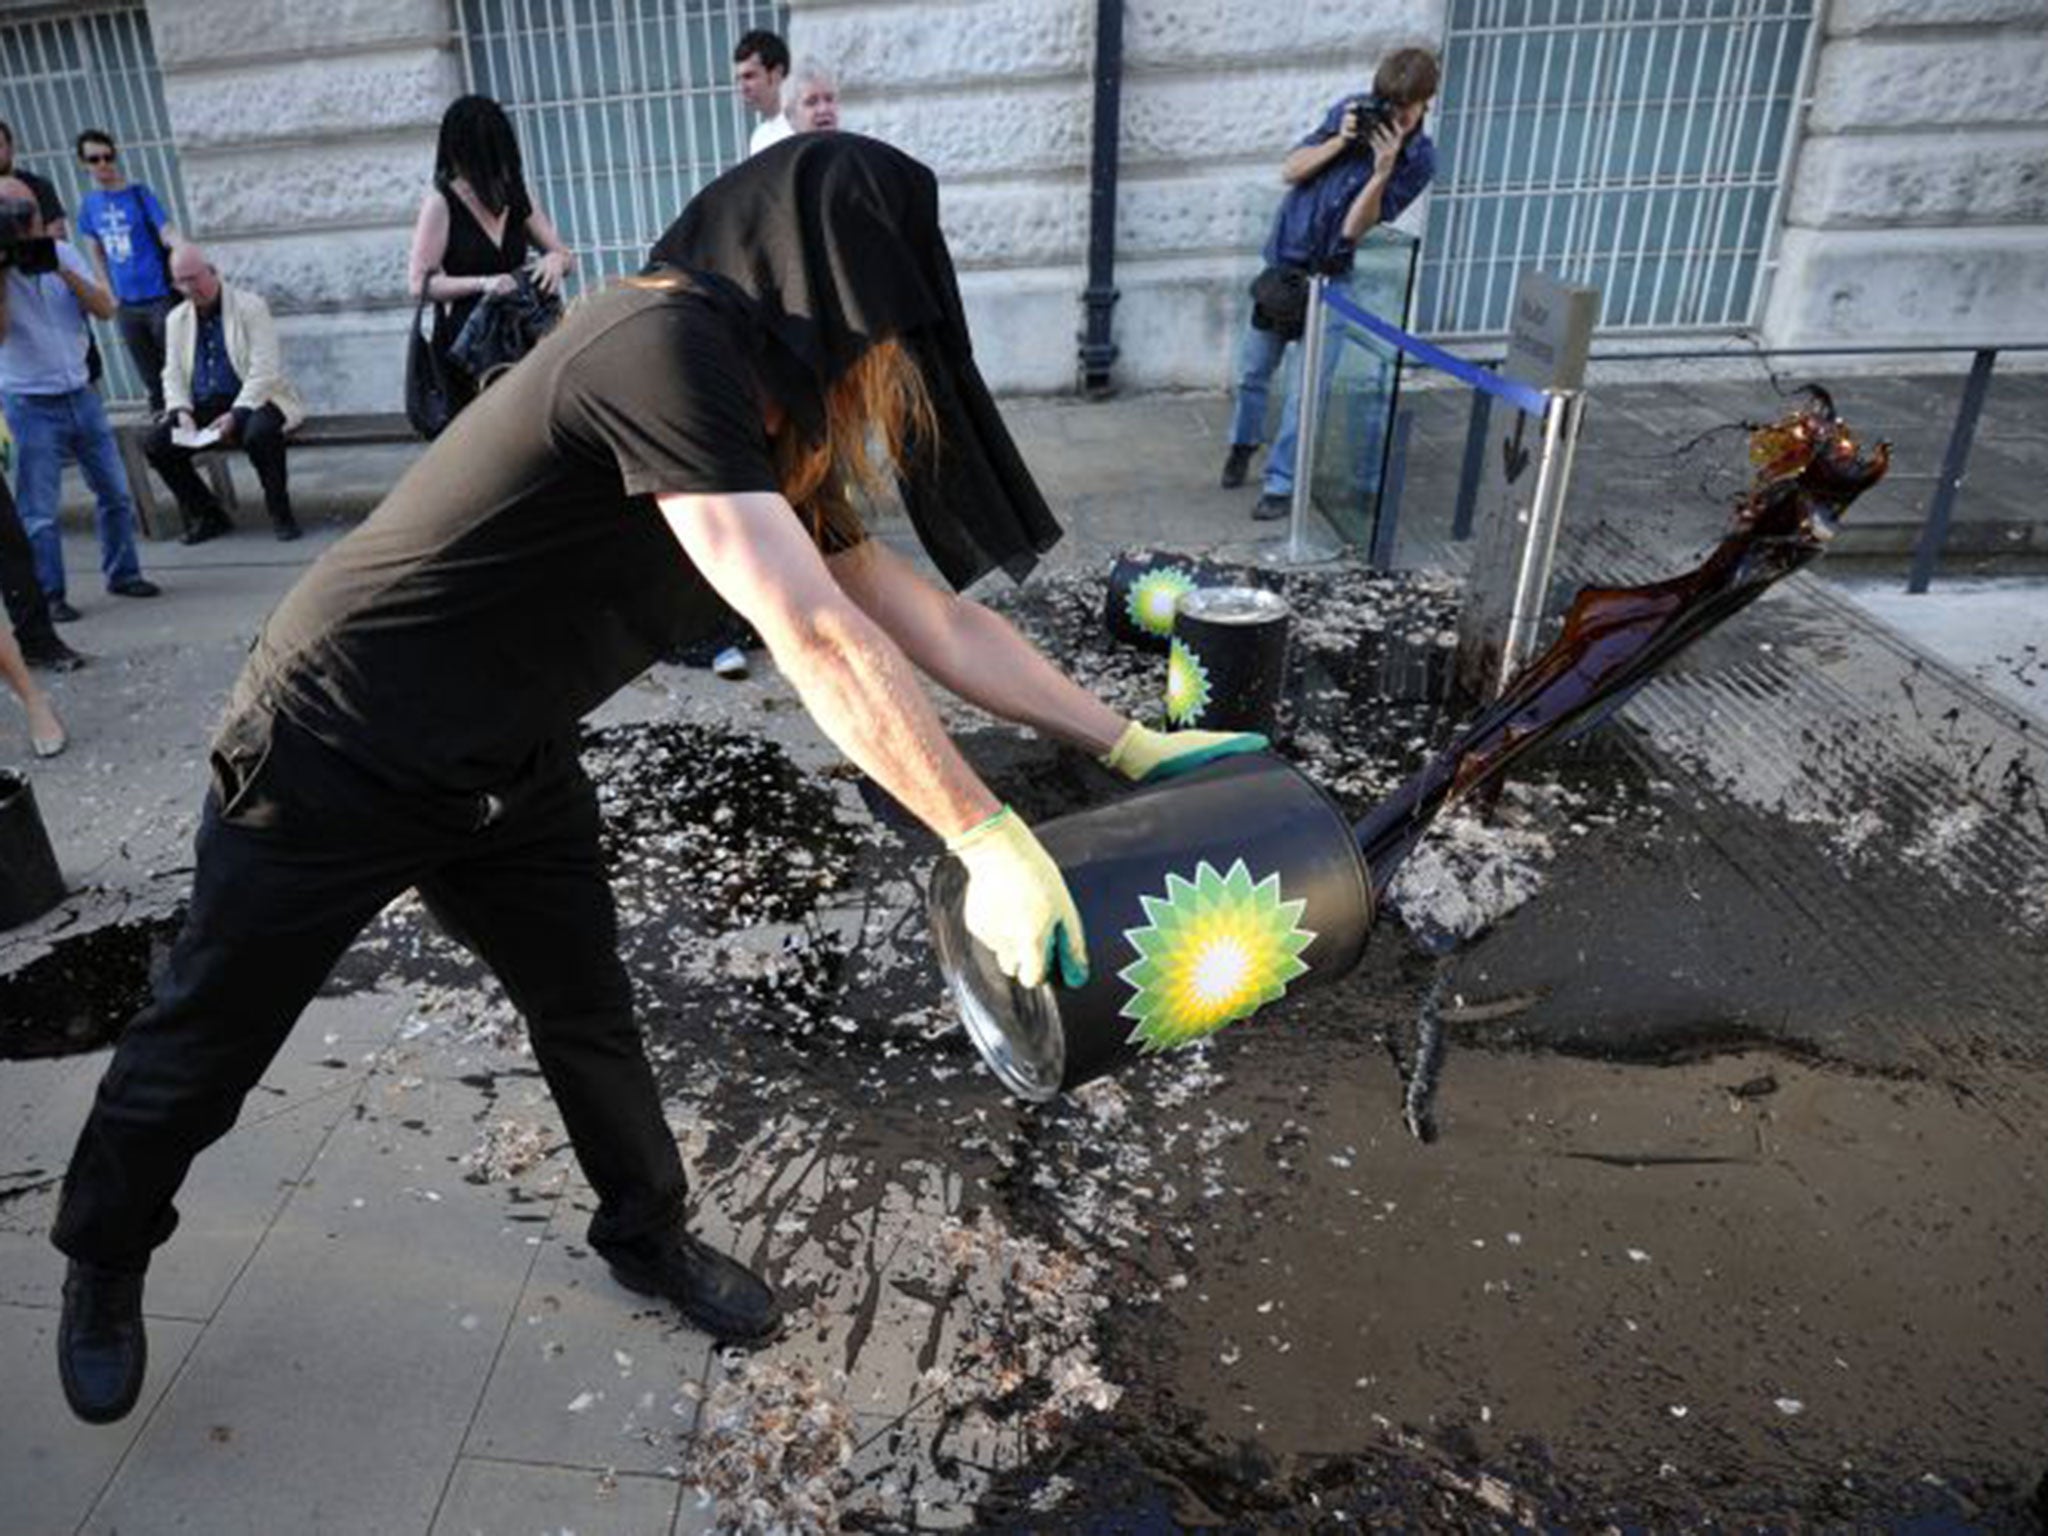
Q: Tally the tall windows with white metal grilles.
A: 3